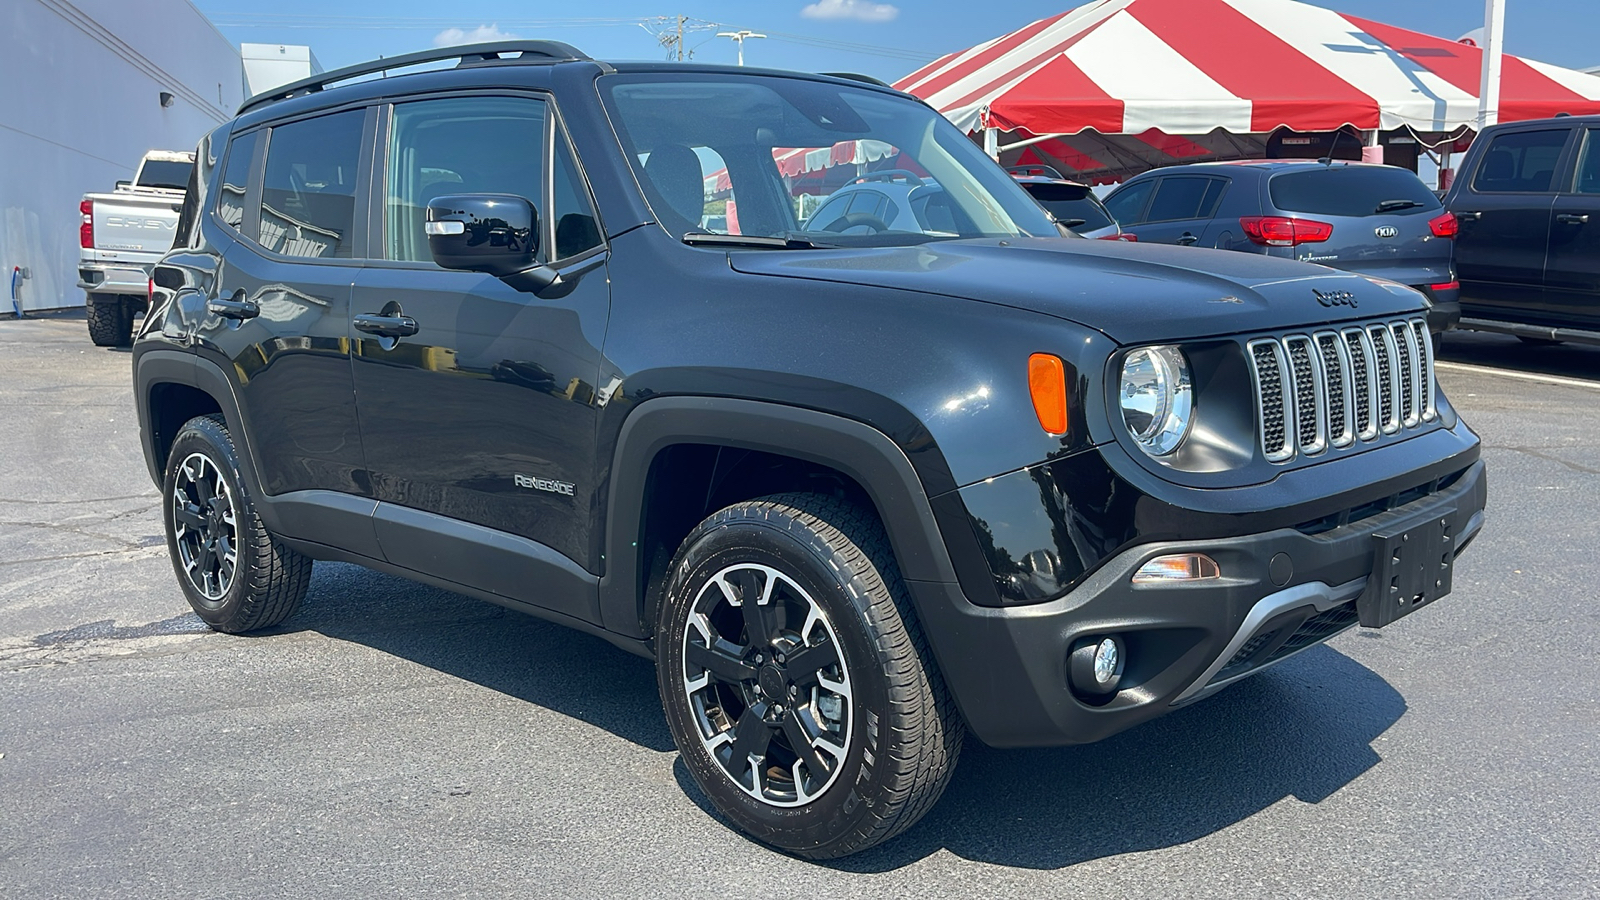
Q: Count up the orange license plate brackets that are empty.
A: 0